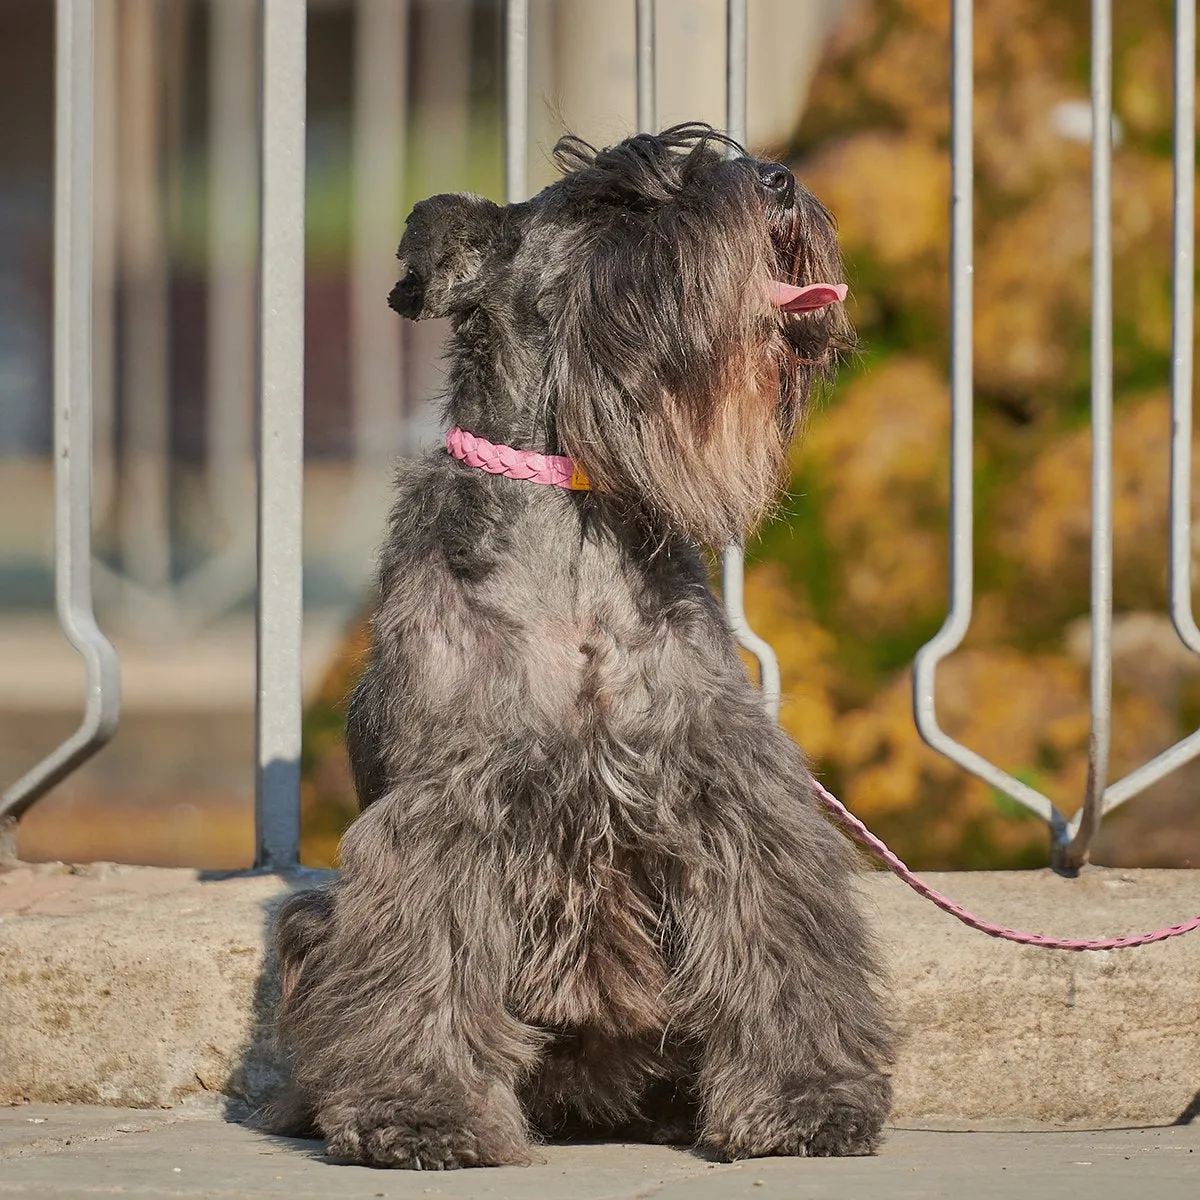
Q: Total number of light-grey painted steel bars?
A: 8